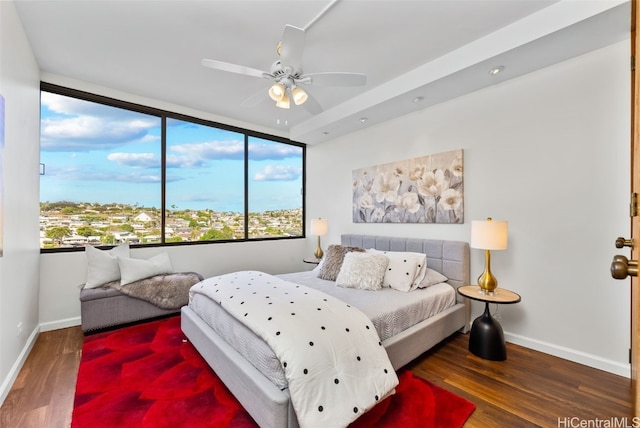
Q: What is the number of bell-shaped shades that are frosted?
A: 3